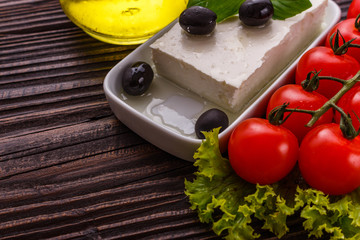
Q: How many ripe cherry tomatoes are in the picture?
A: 7